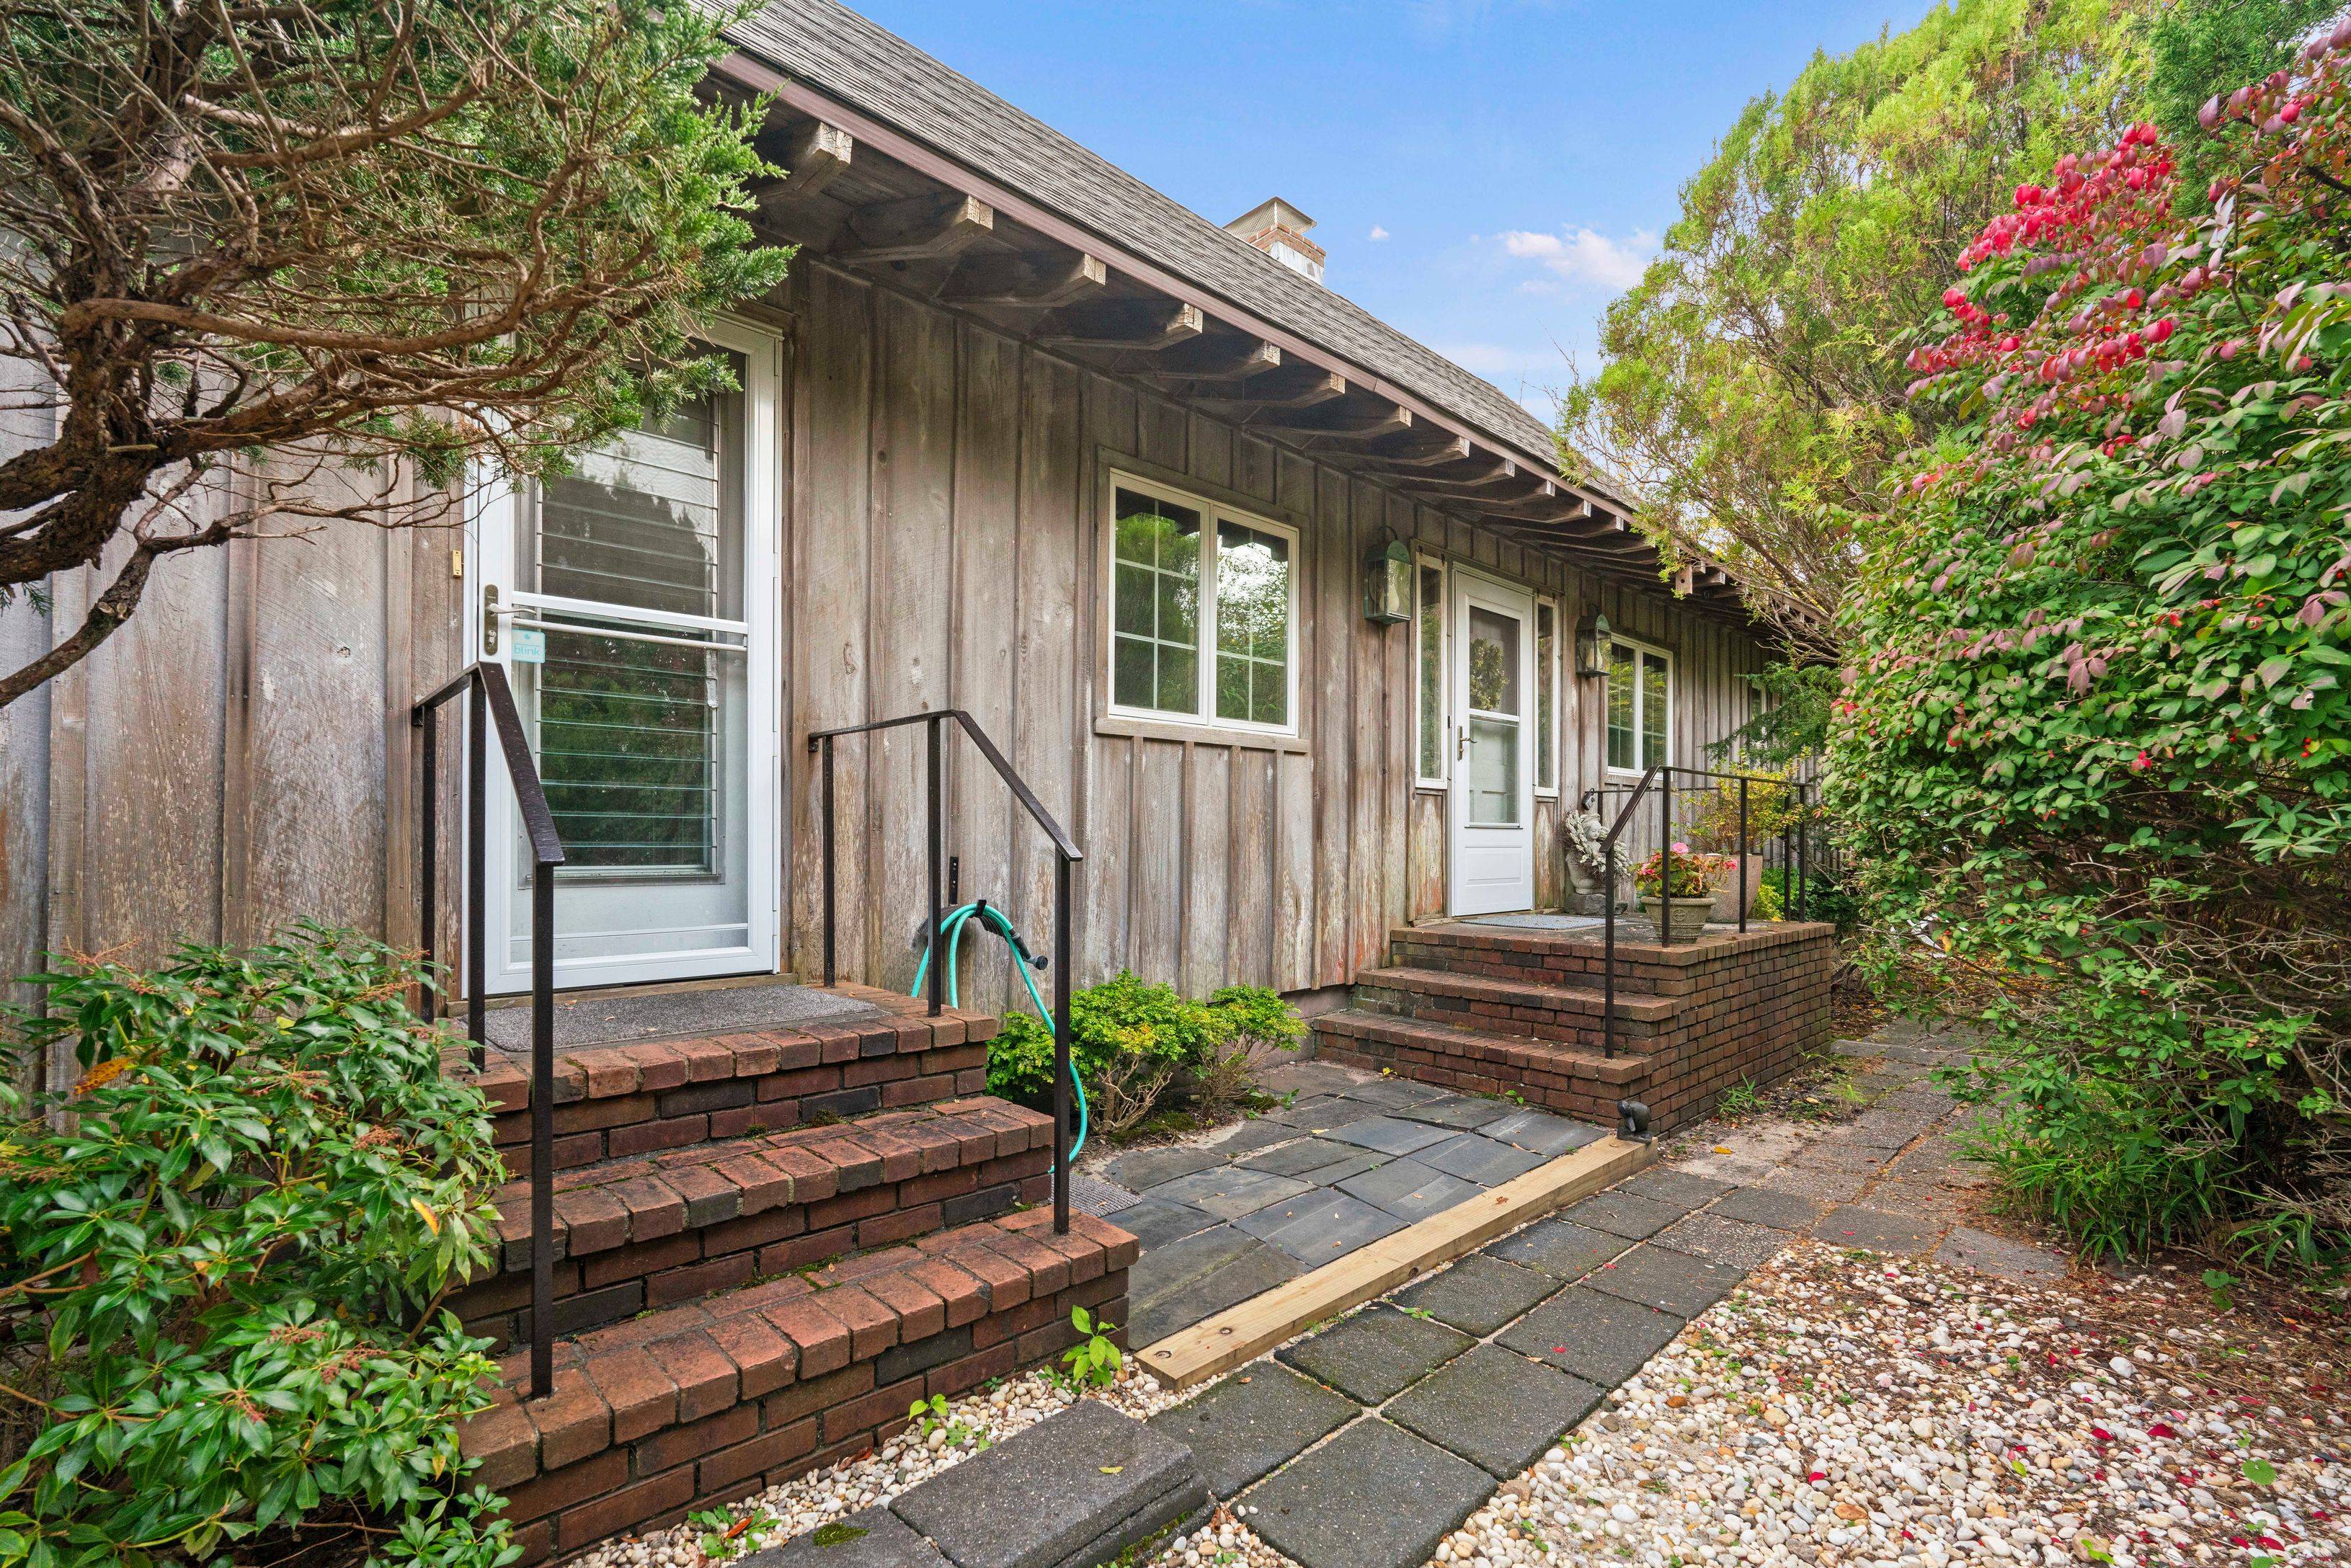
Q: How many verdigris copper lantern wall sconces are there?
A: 2